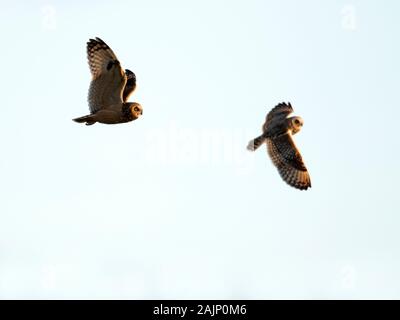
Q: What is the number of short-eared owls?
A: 2